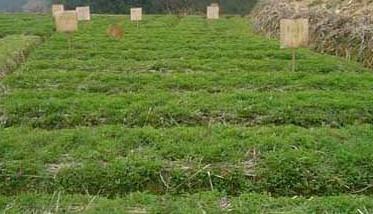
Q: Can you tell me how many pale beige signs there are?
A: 6